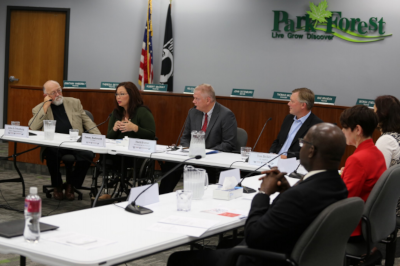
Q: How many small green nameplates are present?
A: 8